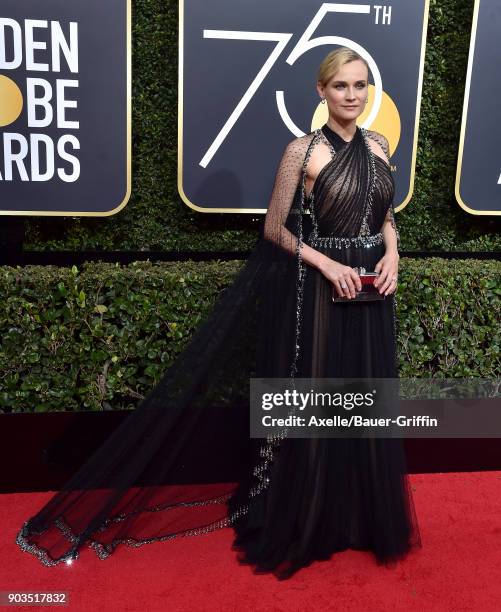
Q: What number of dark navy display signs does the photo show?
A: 3